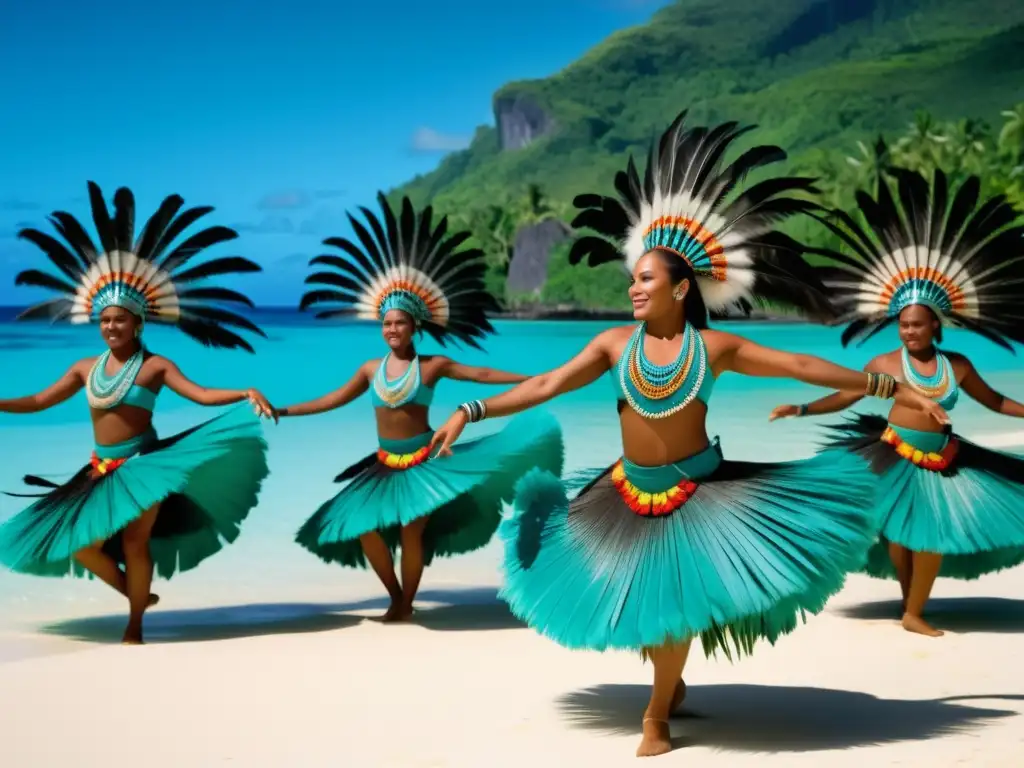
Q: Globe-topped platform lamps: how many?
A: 0